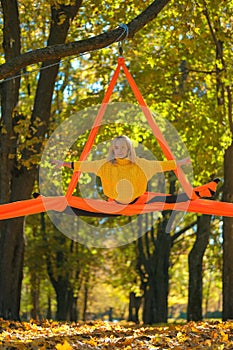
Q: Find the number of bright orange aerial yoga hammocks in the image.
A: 1